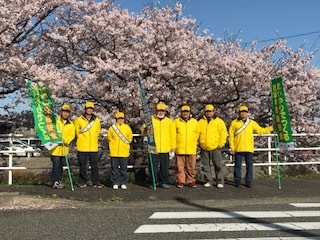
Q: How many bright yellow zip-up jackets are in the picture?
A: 7